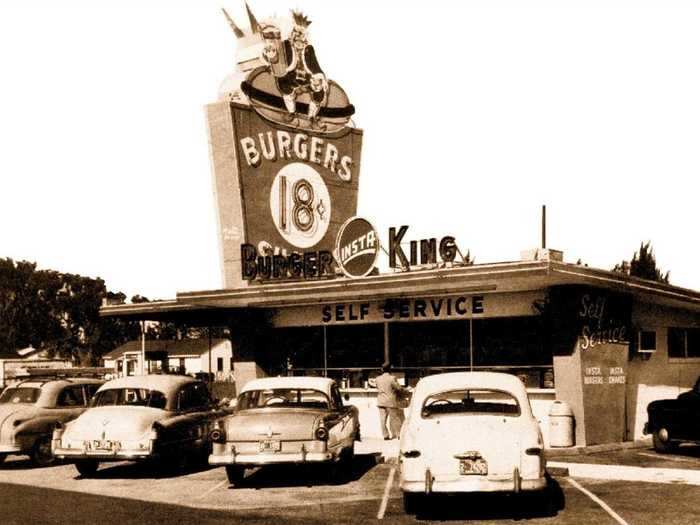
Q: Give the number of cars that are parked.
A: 5